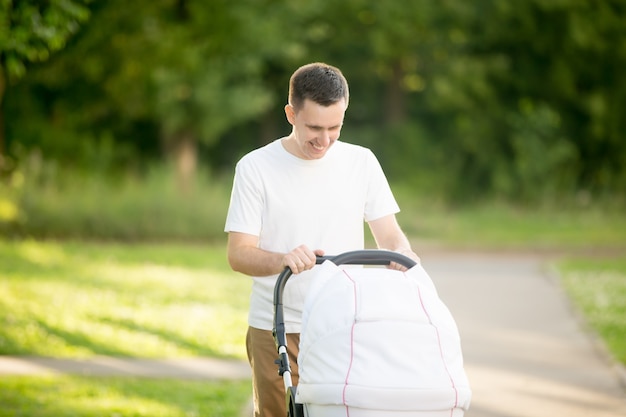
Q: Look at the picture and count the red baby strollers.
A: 0